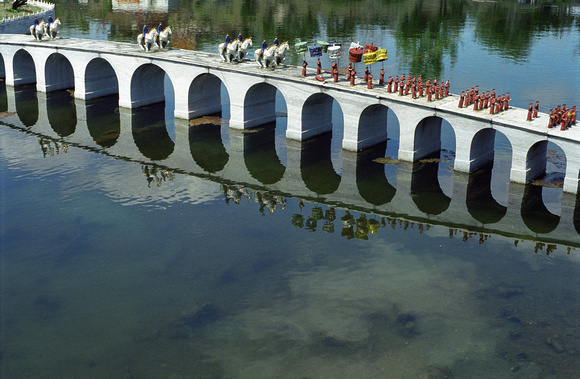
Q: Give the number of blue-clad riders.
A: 8